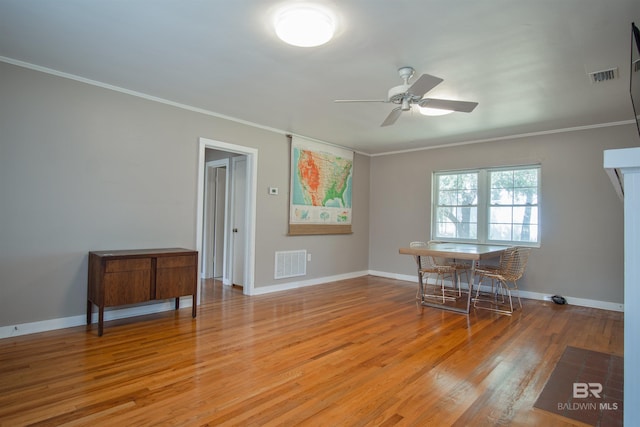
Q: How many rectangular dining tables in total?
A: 1